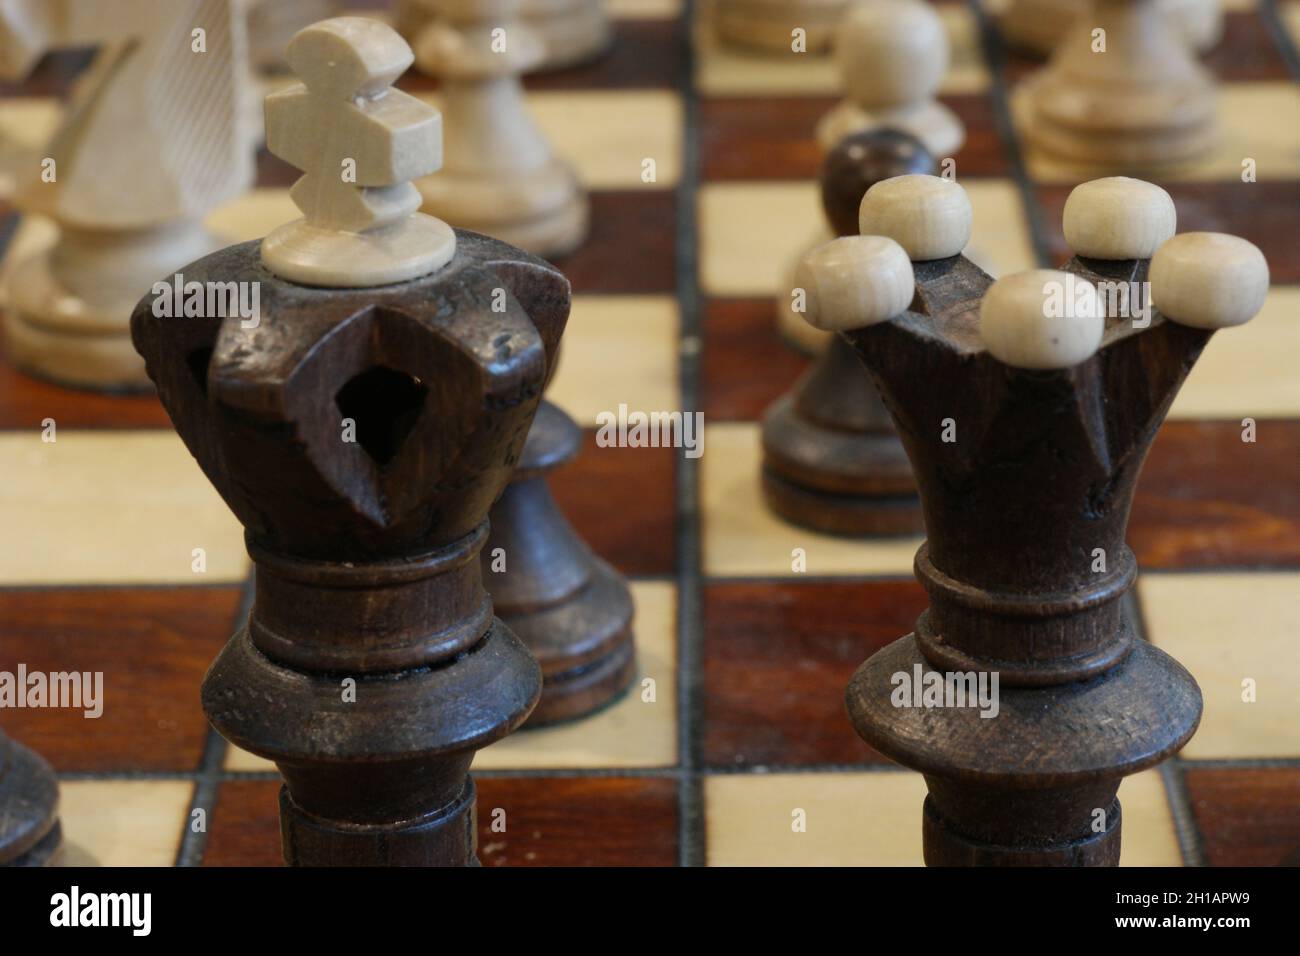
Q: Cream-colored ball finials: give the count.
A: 5